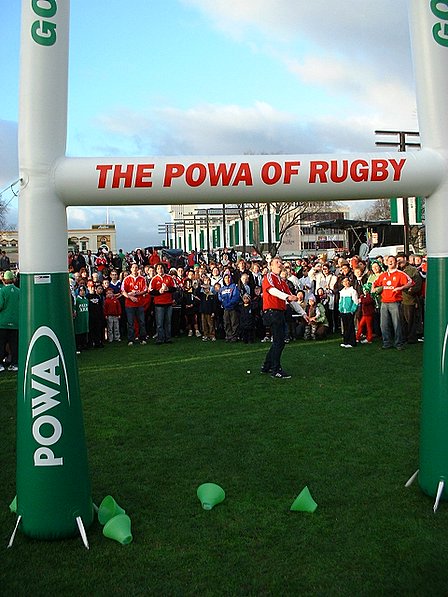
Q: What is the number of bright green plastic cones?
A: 5